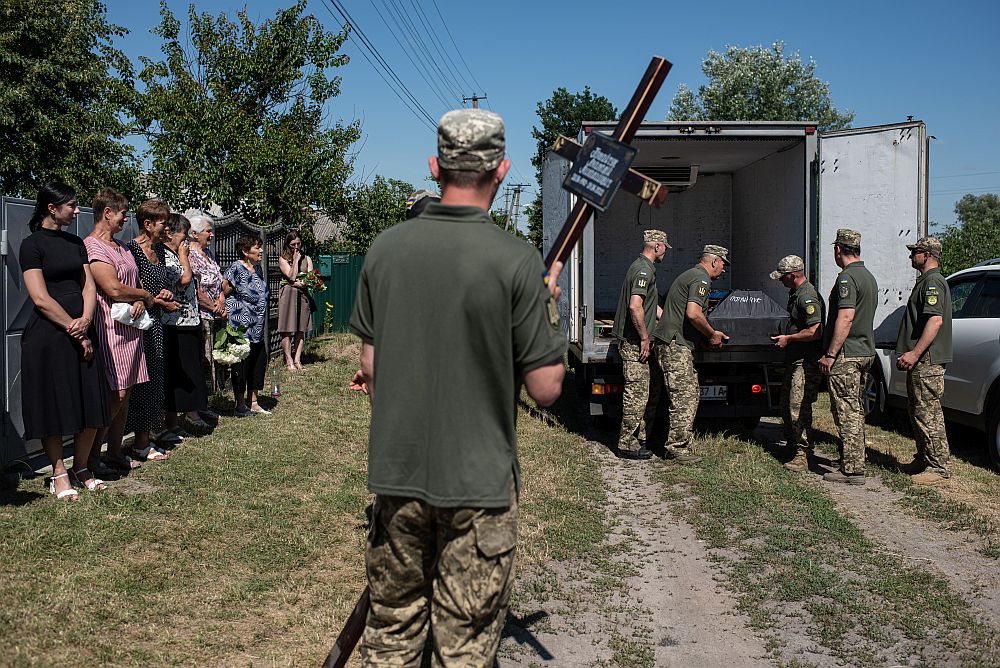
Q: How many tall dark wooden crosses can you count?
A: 1